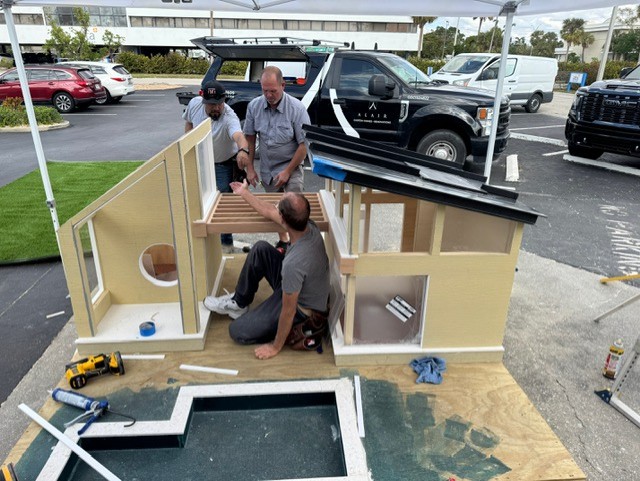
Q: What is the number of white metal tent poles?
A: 2